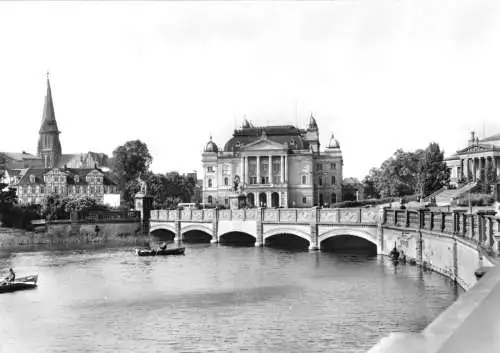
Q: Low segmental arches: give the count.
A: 5